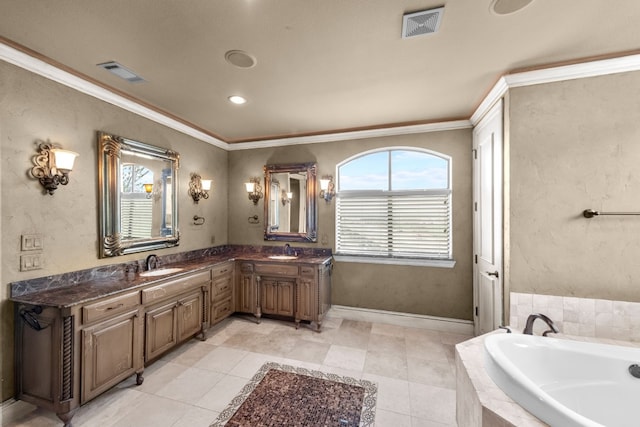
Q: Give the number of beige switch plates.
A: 2